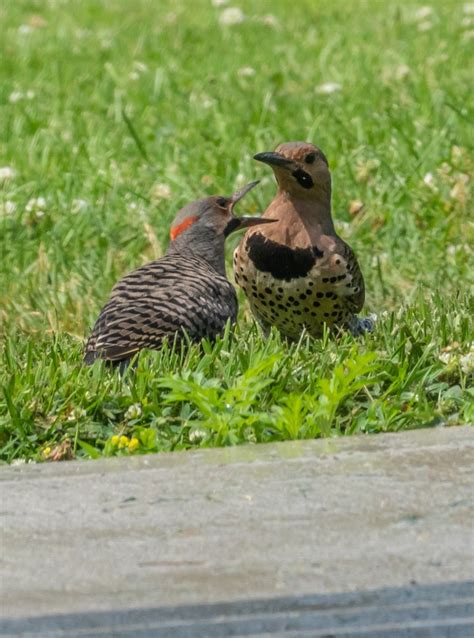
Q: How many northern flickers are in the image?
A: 2